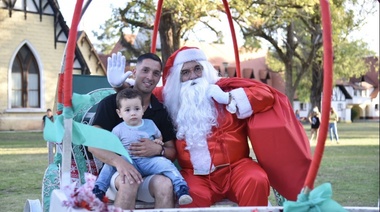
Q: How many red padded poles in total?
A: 4